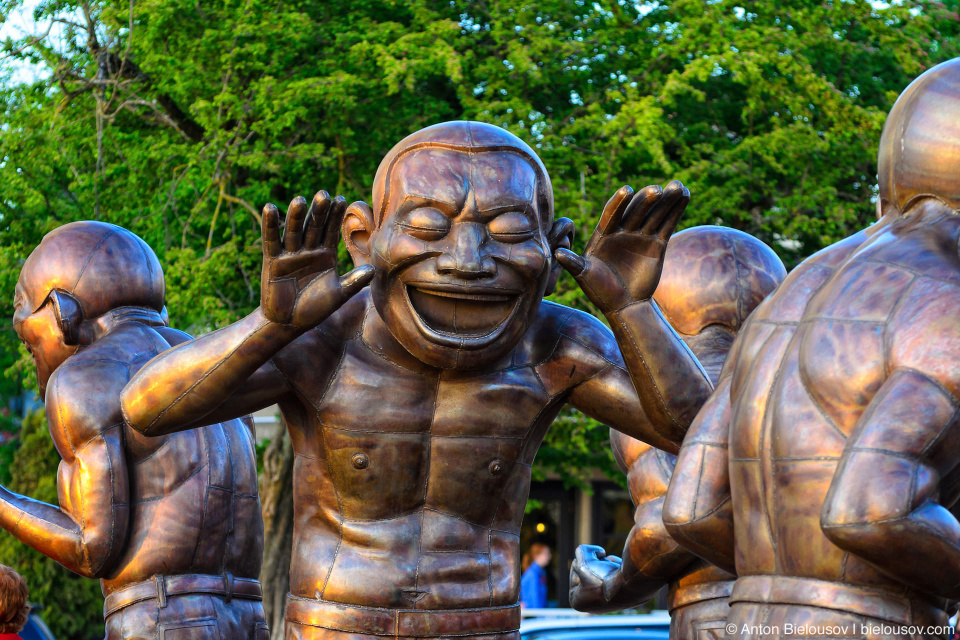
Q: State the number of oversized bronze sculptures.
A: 4